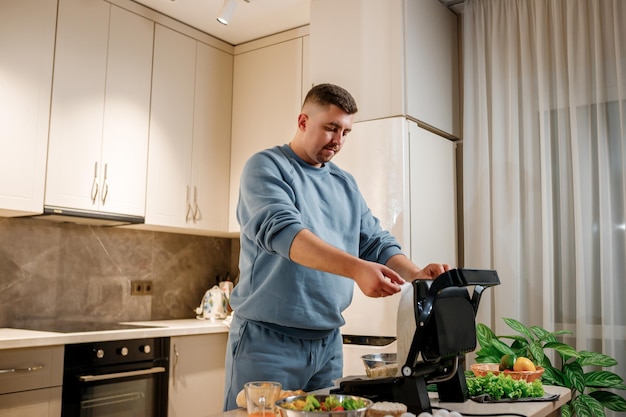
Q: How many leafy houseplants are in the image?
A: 1